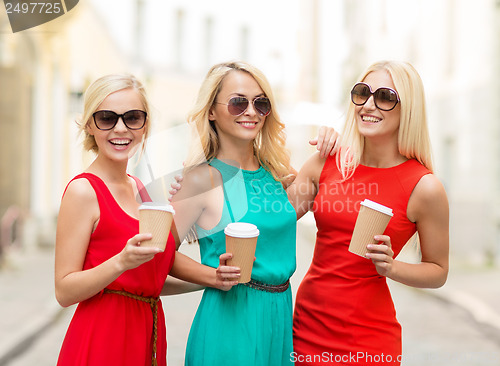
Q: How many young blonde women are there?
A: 3